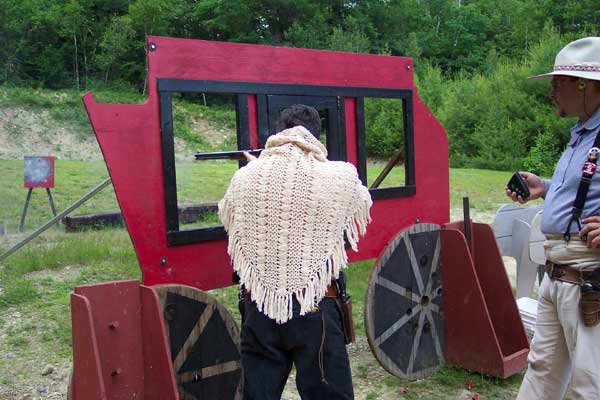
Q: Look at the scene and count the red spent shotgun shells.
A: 3